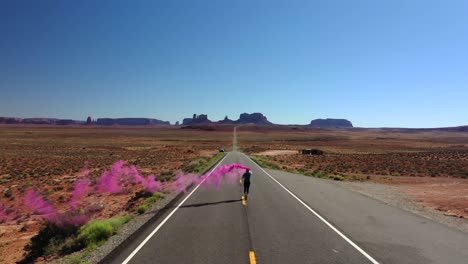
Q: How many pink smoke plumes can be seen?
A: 1